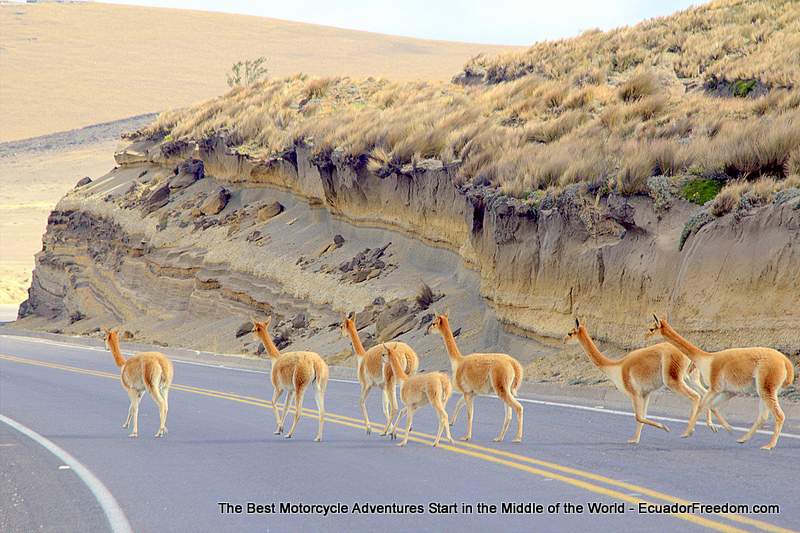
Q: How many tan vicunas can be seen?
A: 7